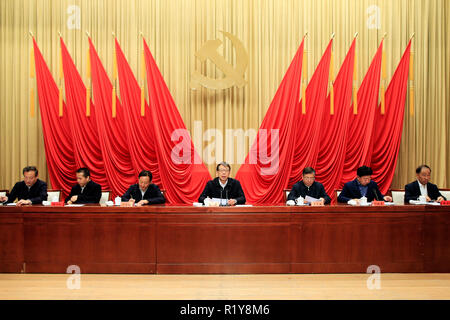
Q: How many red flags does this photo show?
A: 10